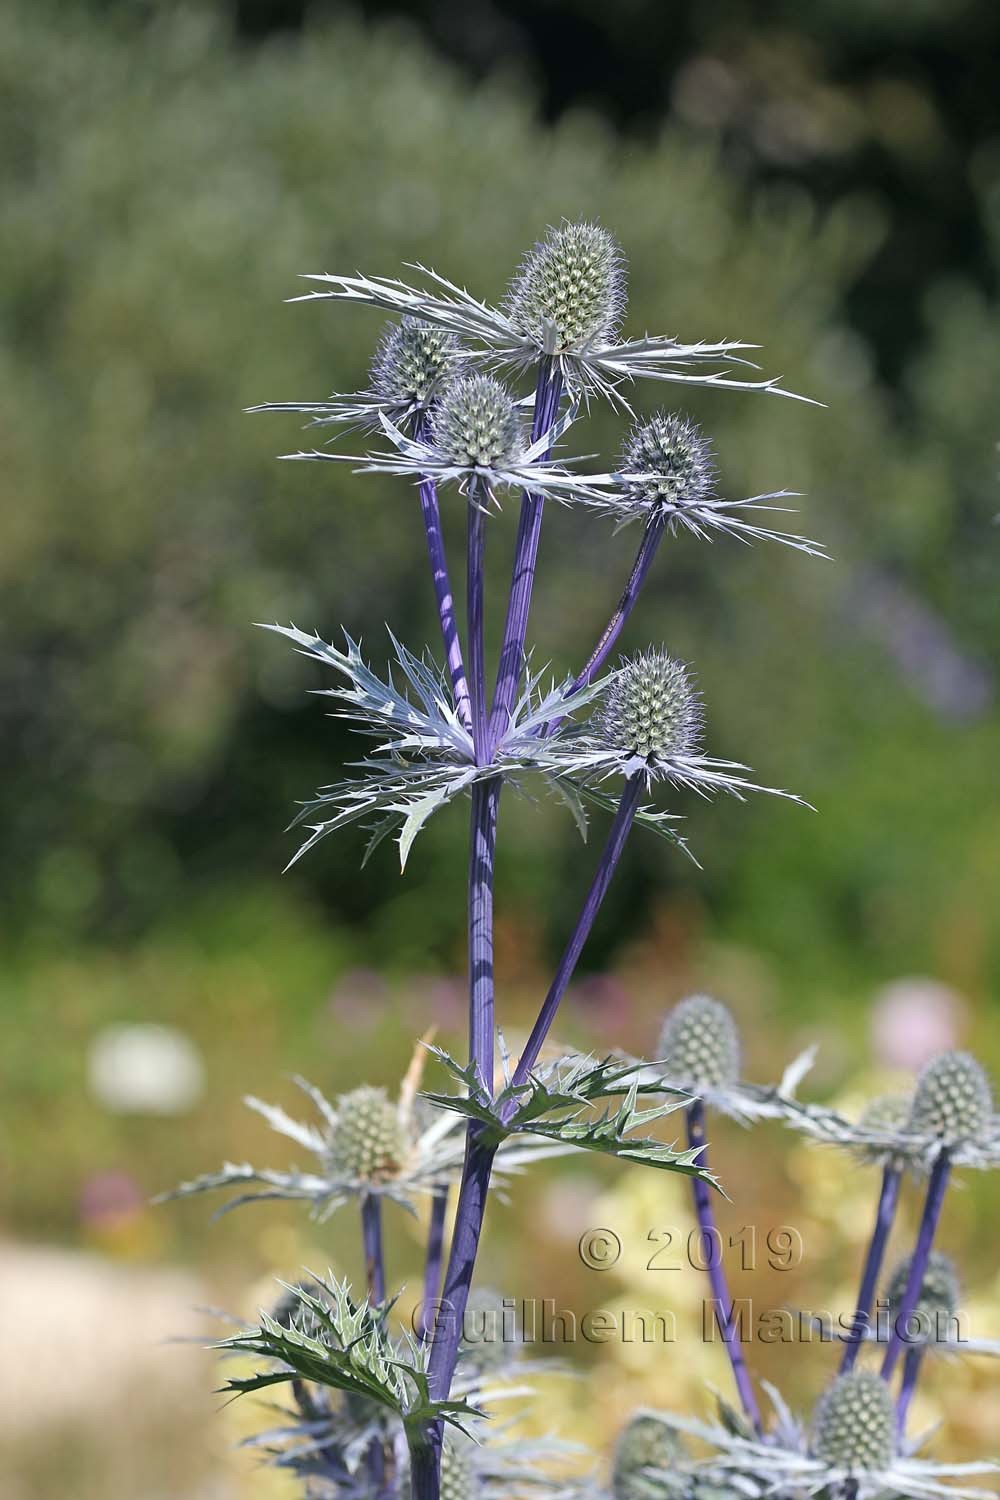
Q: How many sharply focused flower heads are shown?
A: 5